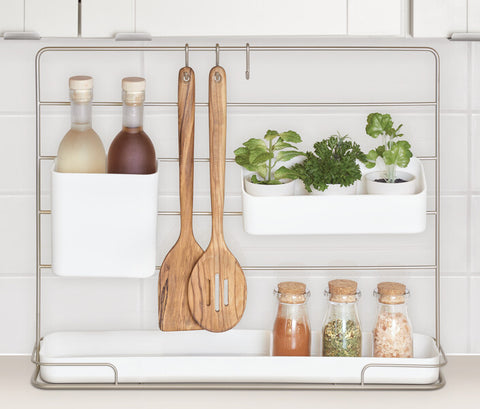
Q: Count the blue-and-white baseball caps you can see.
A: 0